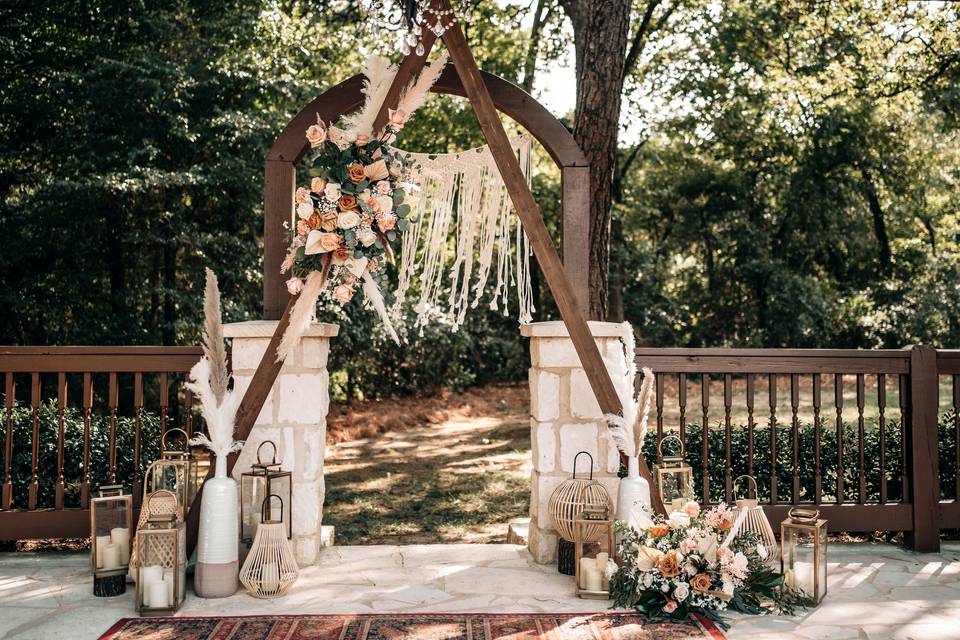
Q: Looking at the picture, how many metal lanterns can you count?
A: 7